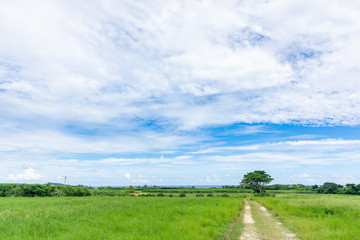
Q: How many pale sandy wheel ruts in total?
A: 2